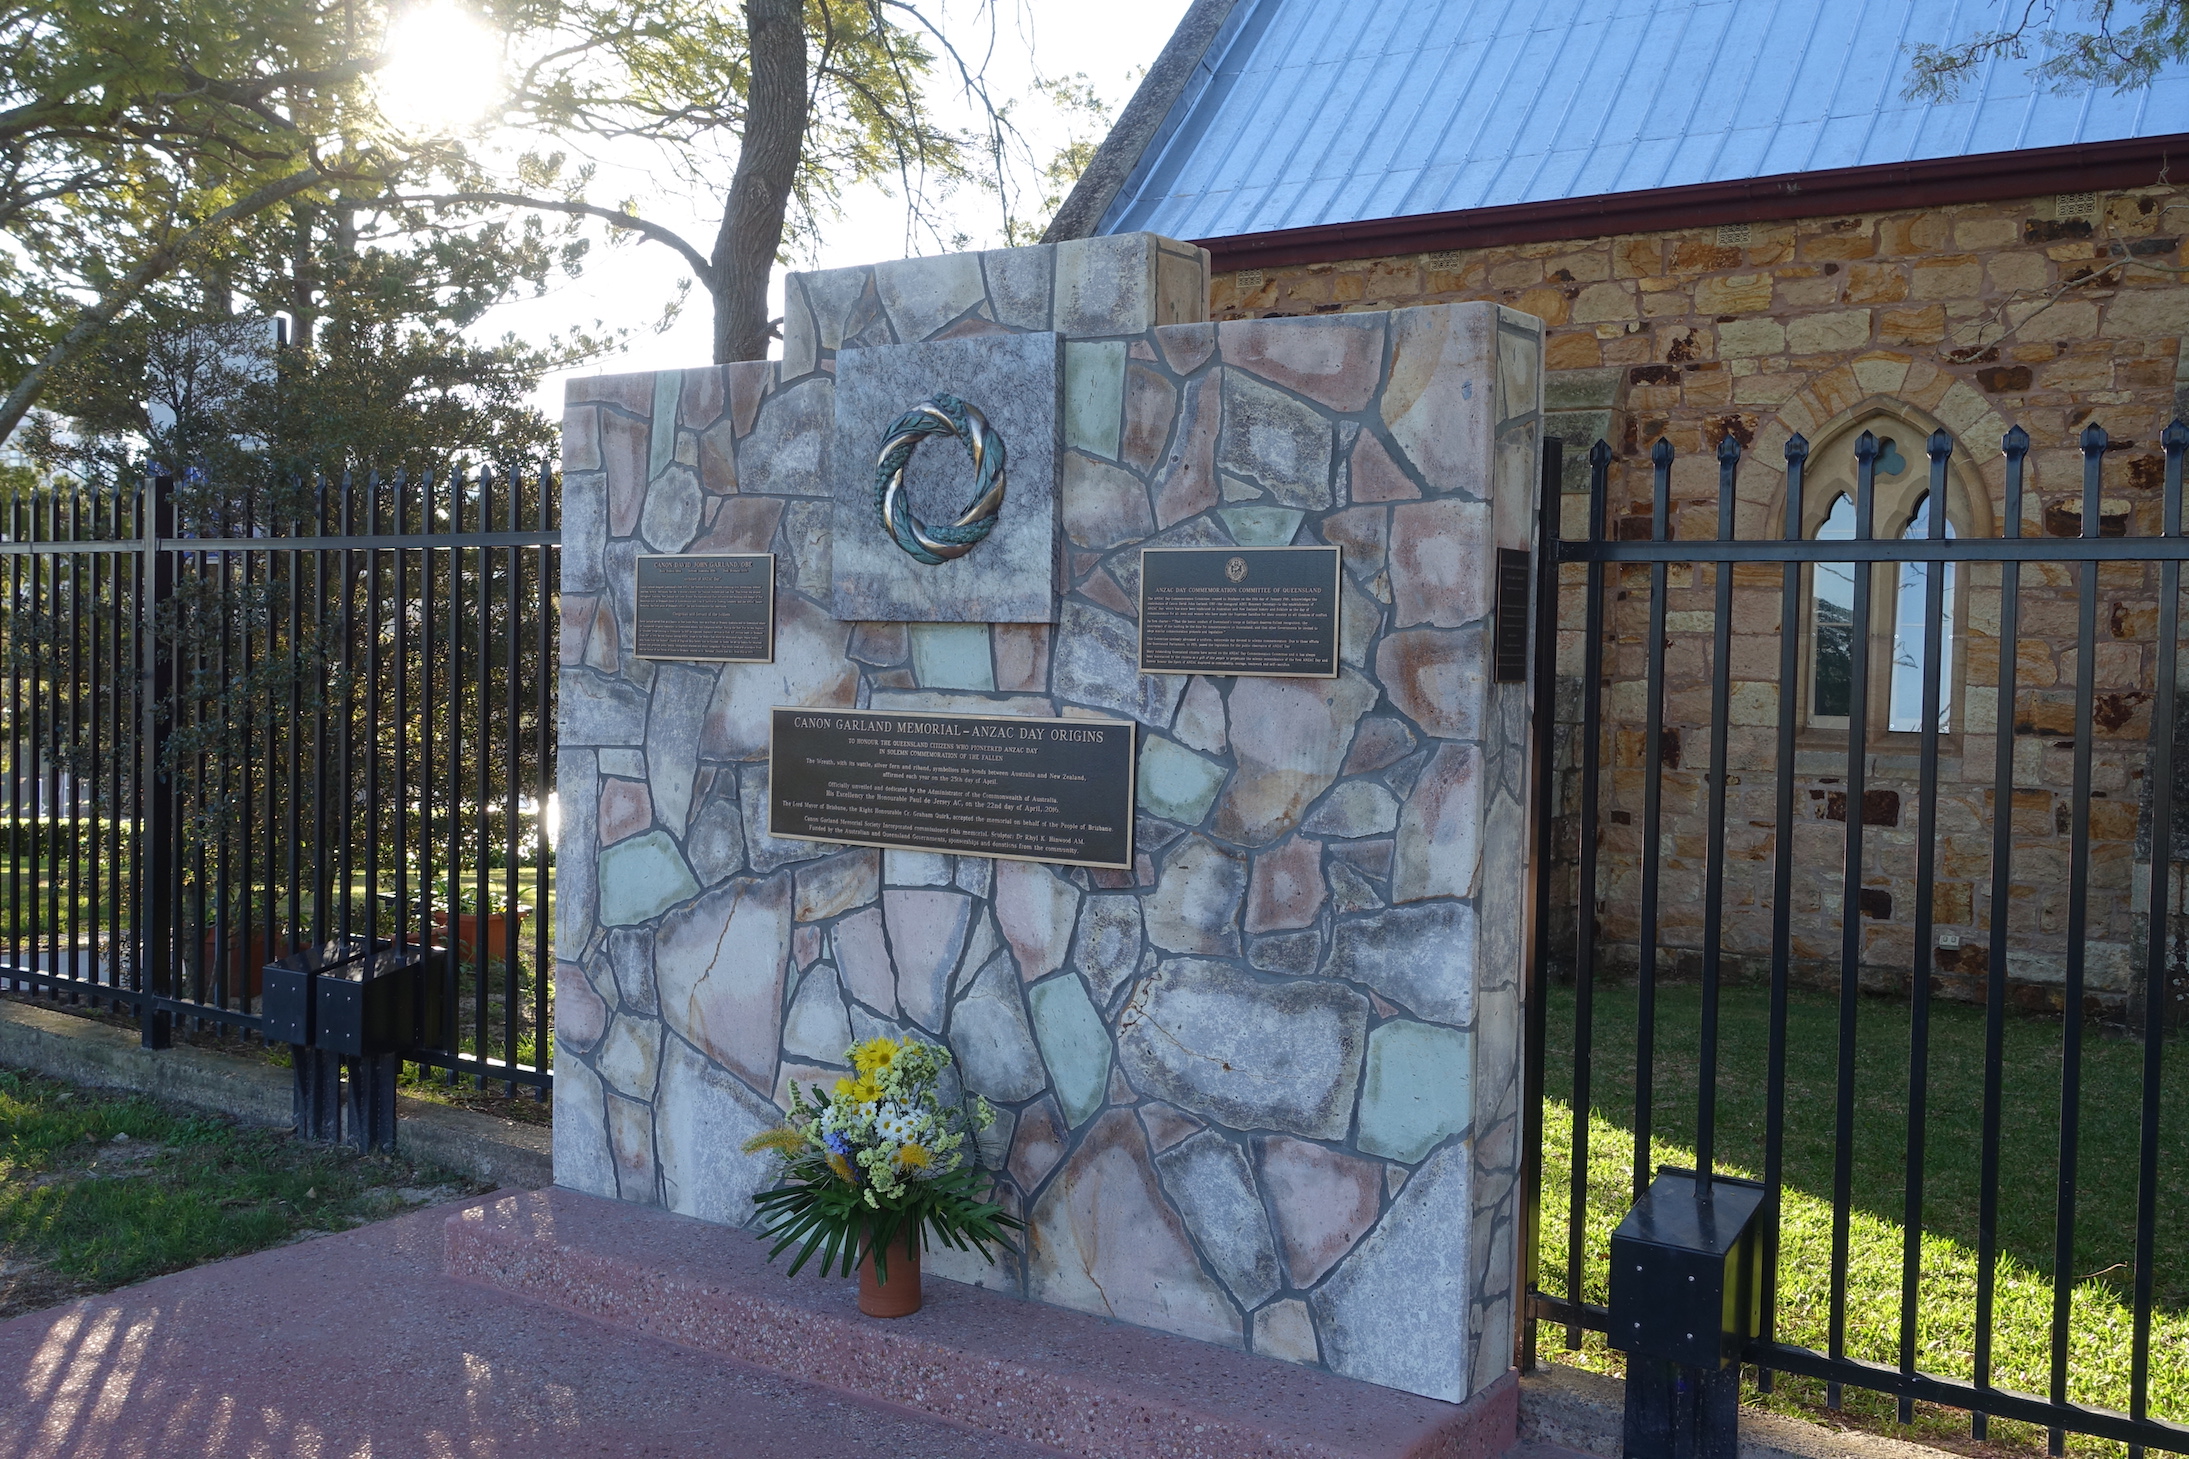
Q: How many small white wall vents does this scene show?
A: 4